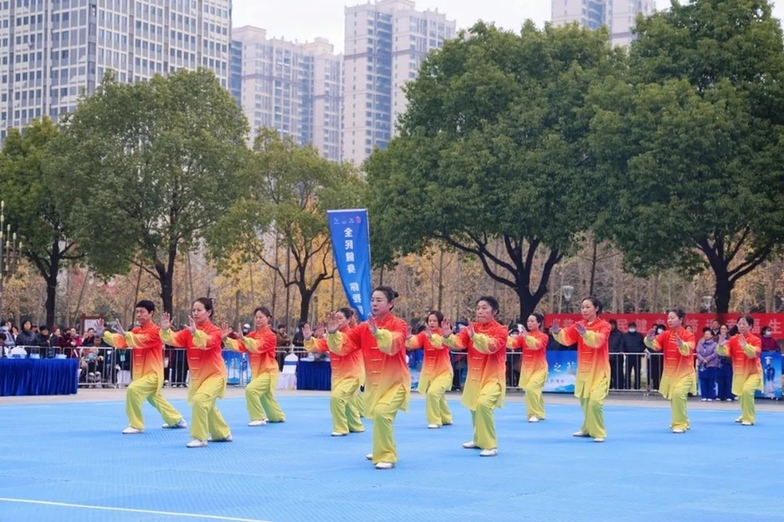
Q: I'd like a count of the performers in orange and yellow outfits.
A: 11